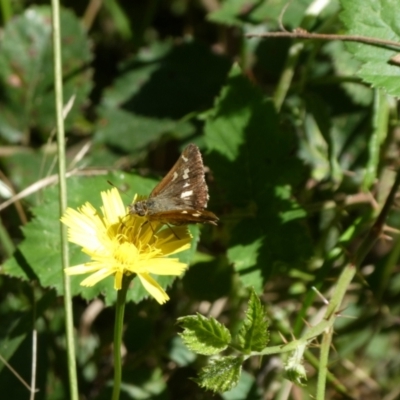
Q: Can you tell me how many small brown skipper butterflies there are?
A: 1